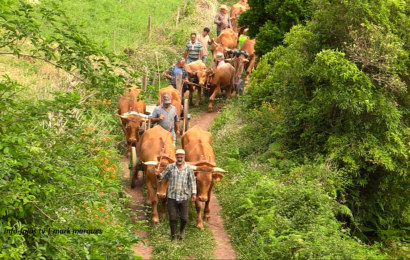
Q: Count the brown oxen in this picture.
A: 9